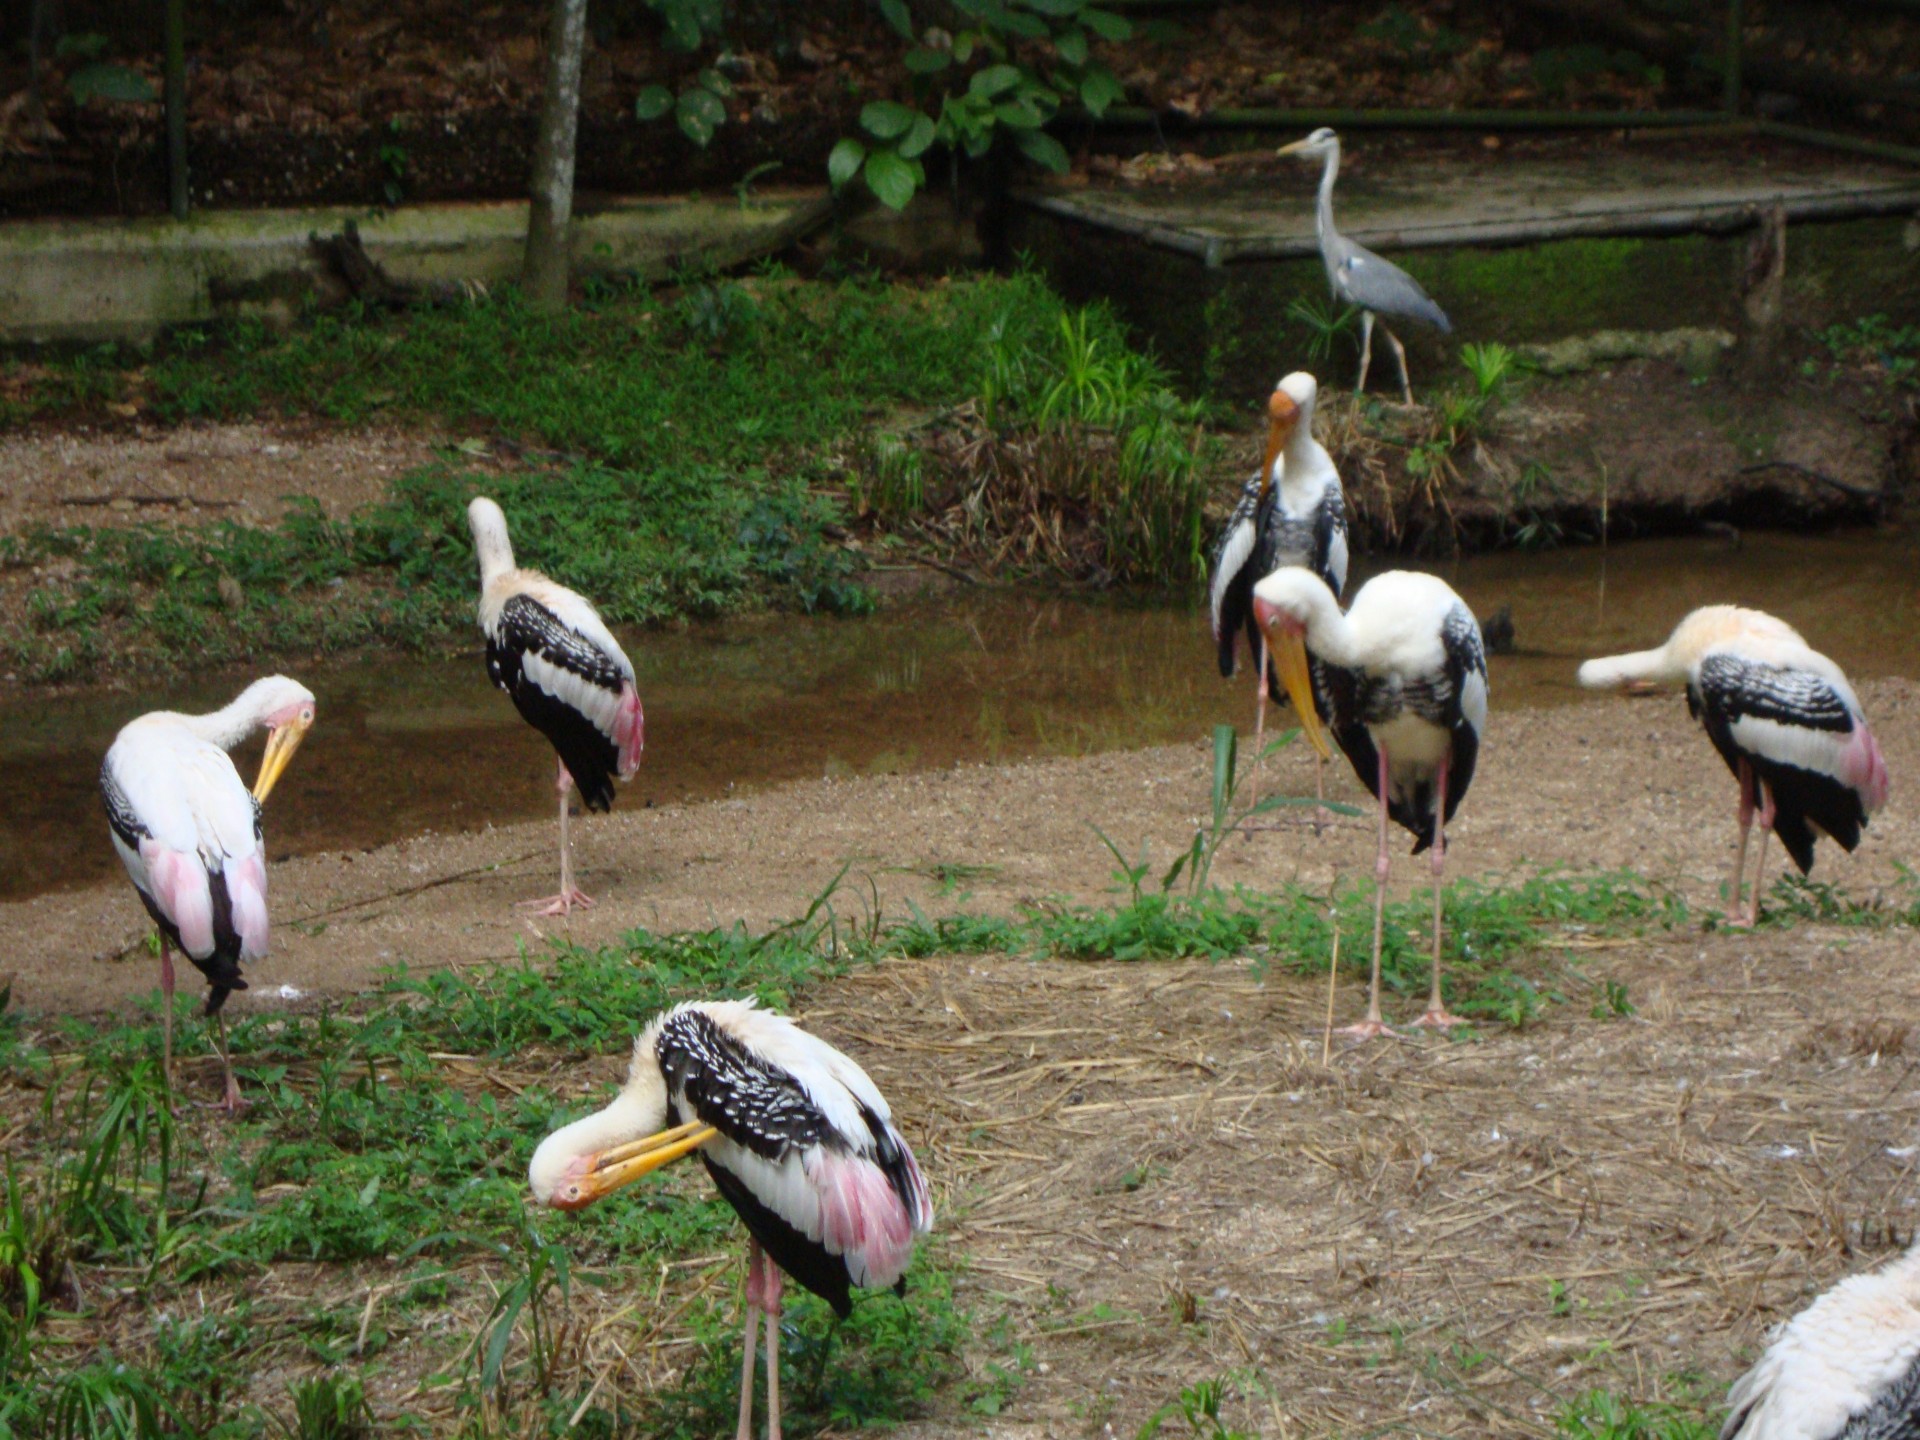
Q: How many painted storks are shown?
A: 7